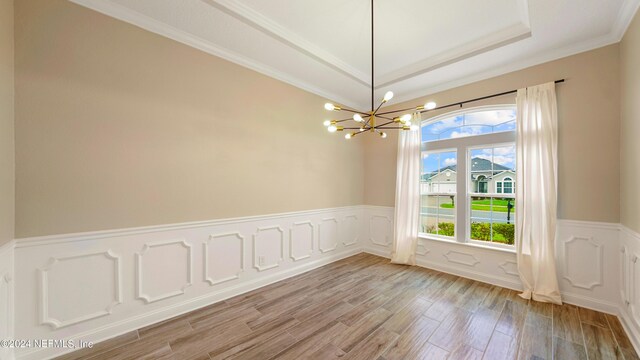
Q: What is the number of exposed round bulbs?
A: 12